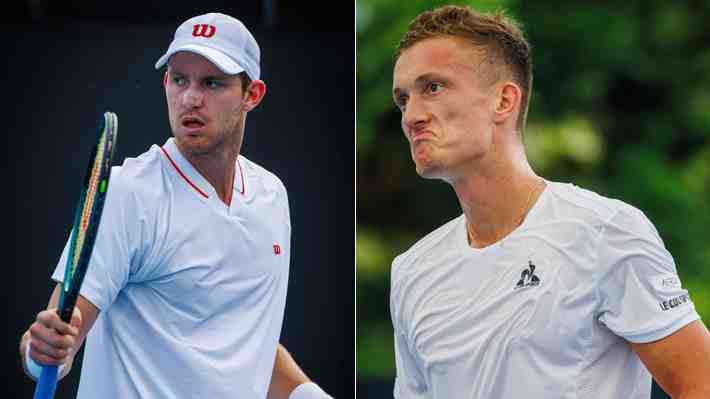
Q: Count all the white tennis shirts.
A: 2